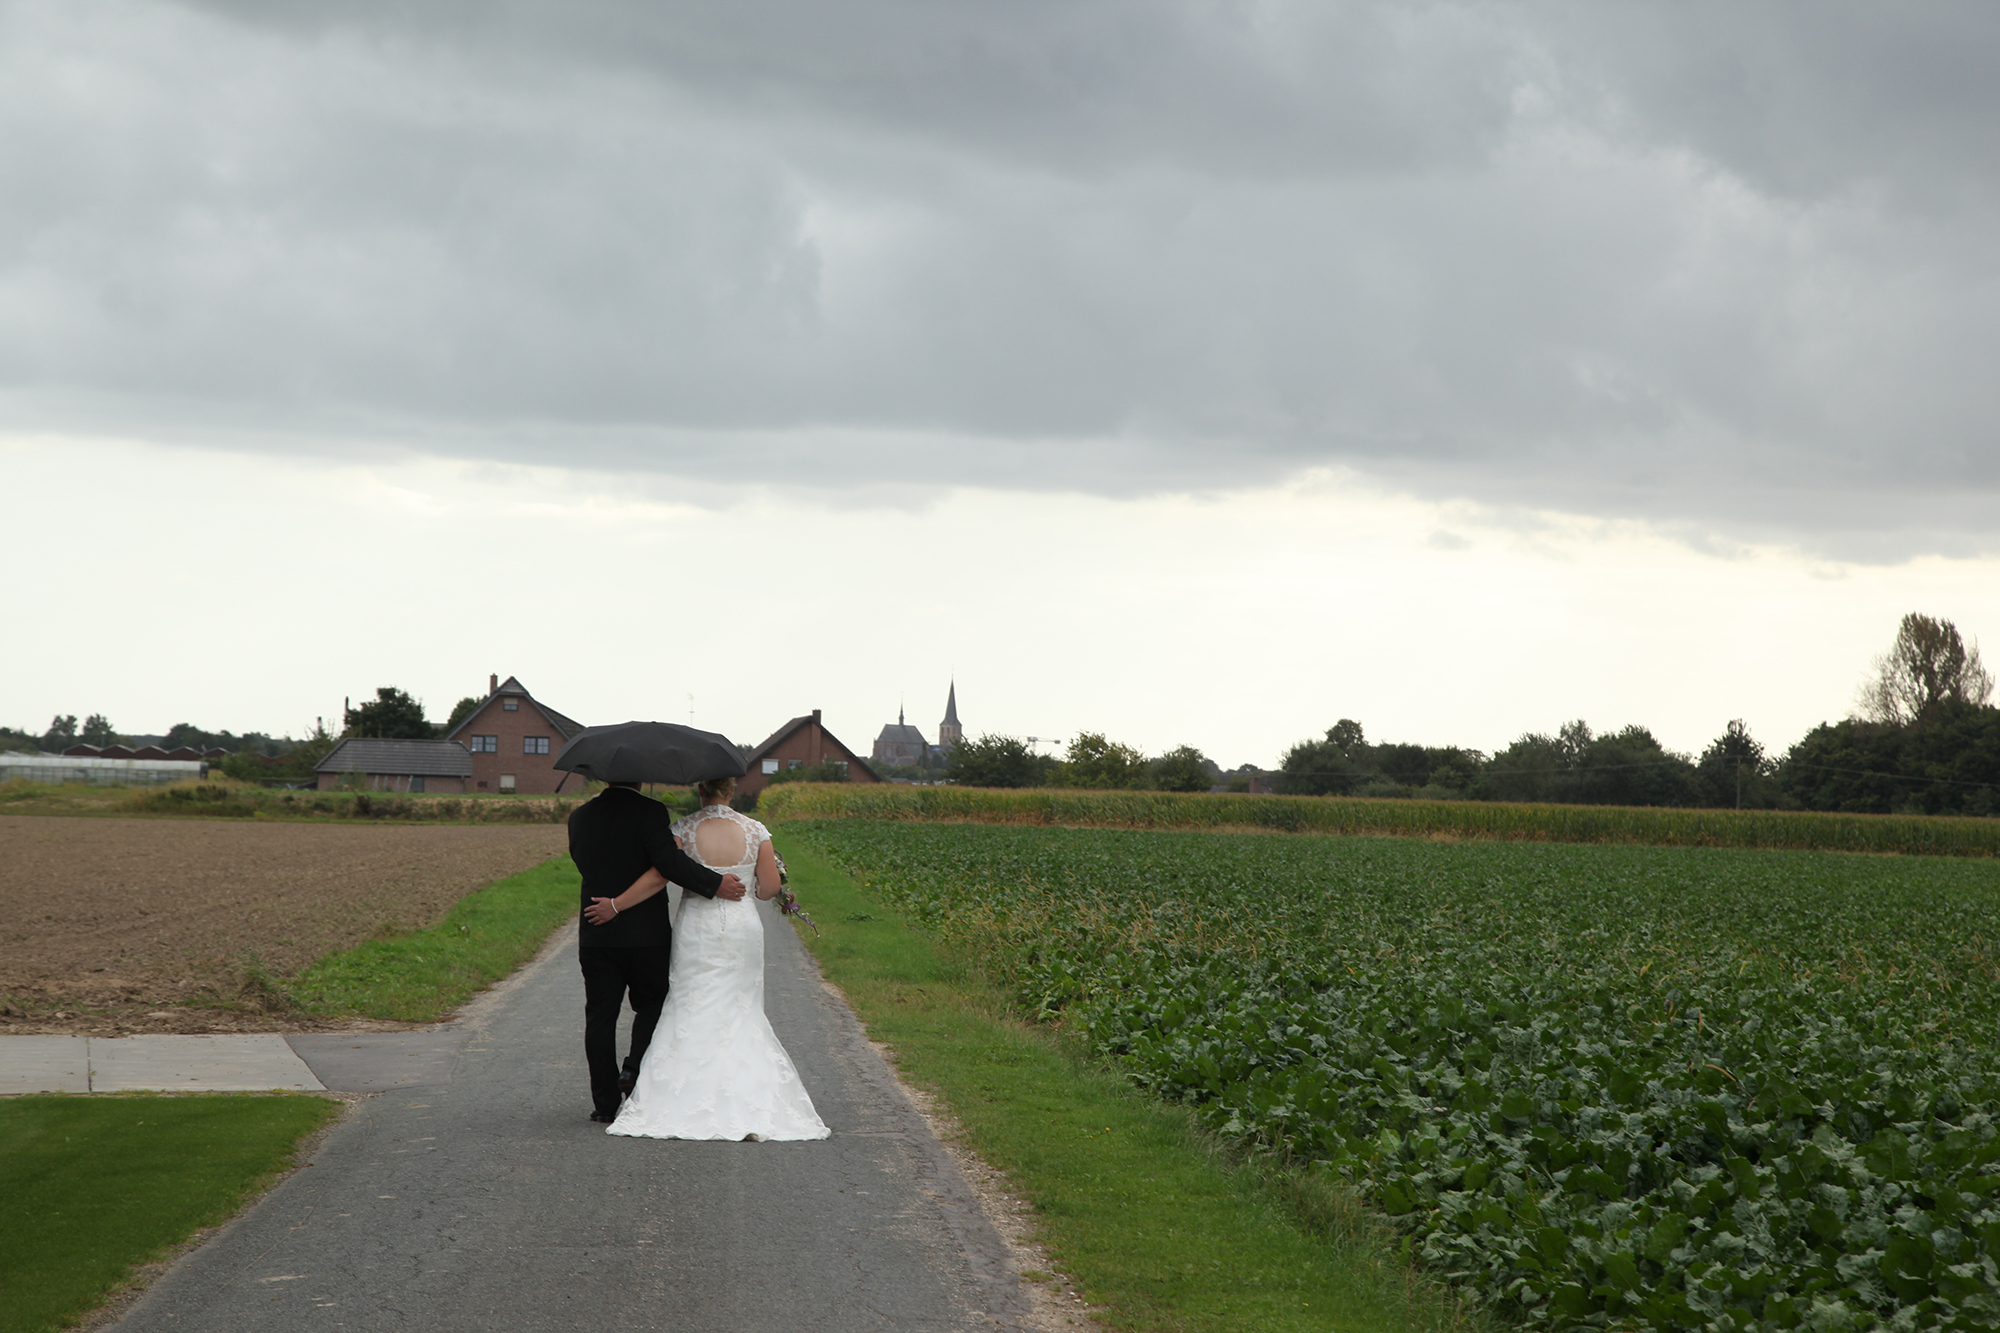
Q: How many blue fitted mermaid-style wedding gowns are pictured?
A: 0